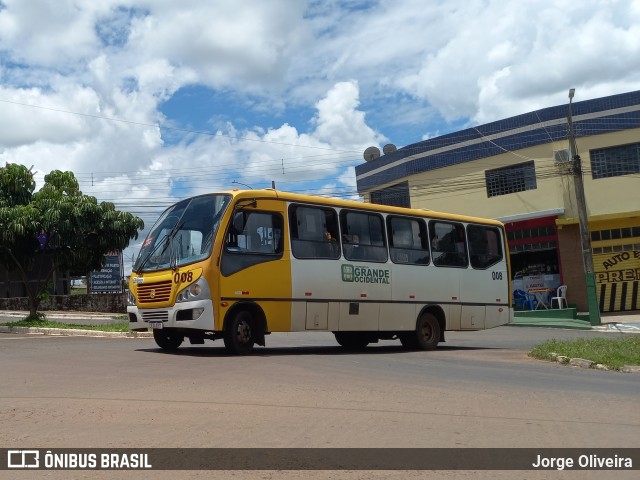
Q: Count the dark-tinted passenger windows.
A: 5